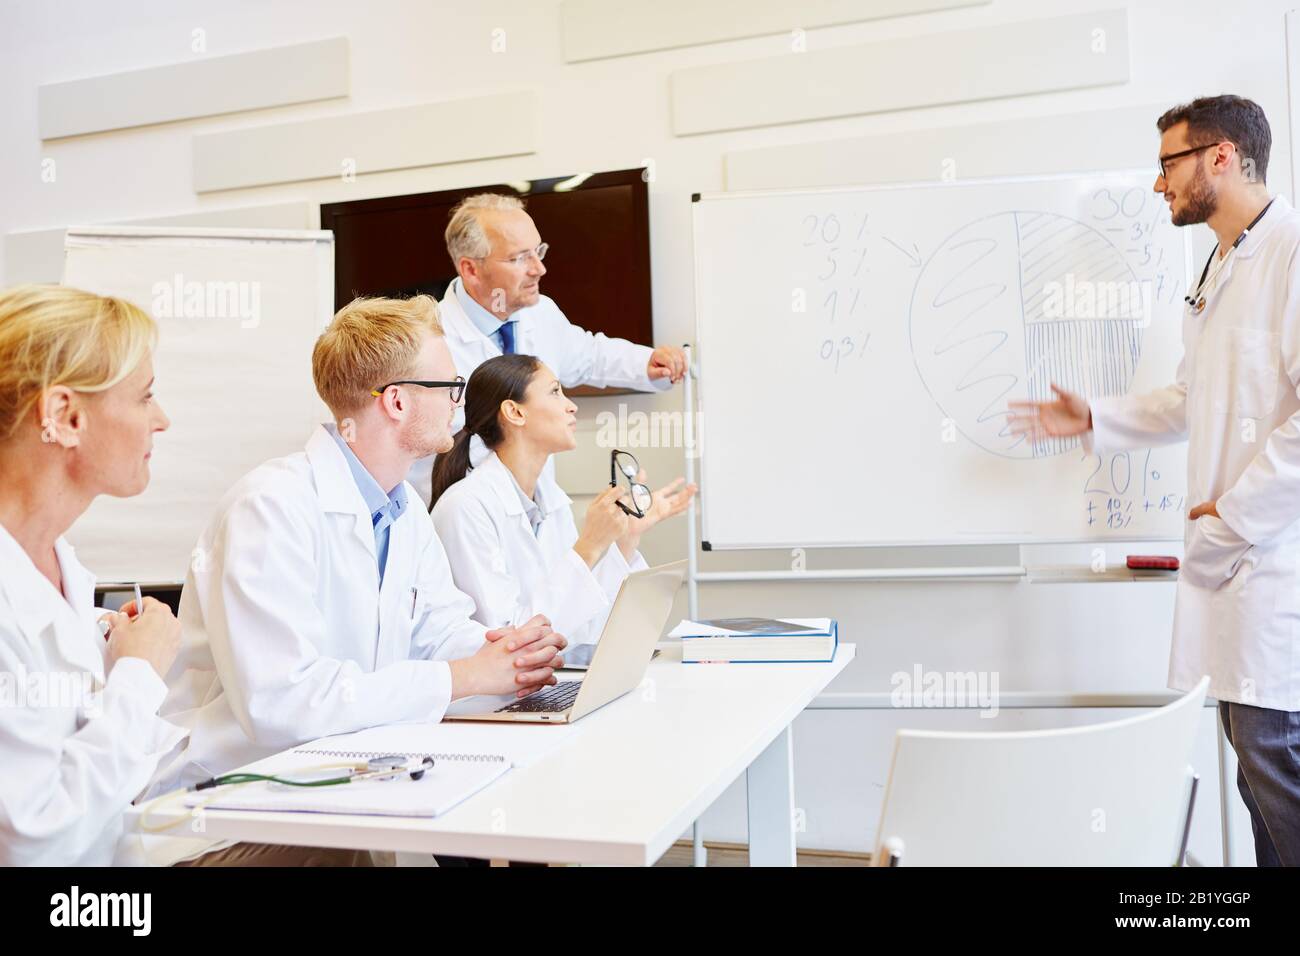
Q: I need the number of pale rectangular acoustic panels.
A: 6